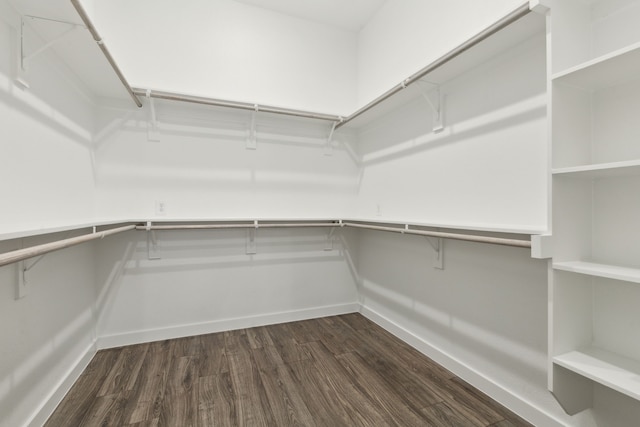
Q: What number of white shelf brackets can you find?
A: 10